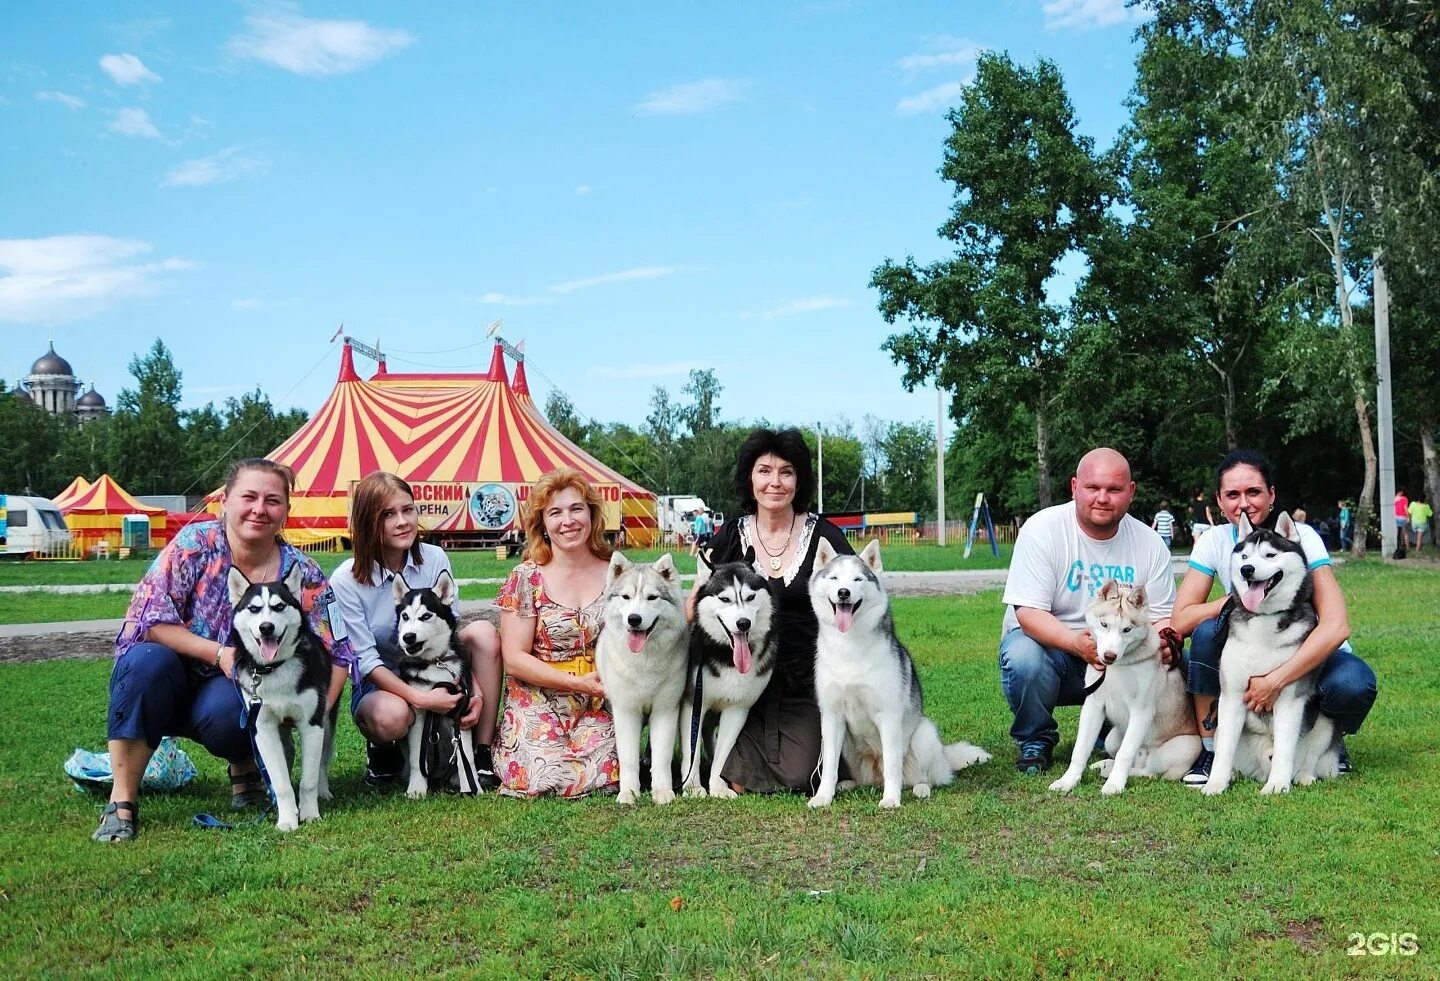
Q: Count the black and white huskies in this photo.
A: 4